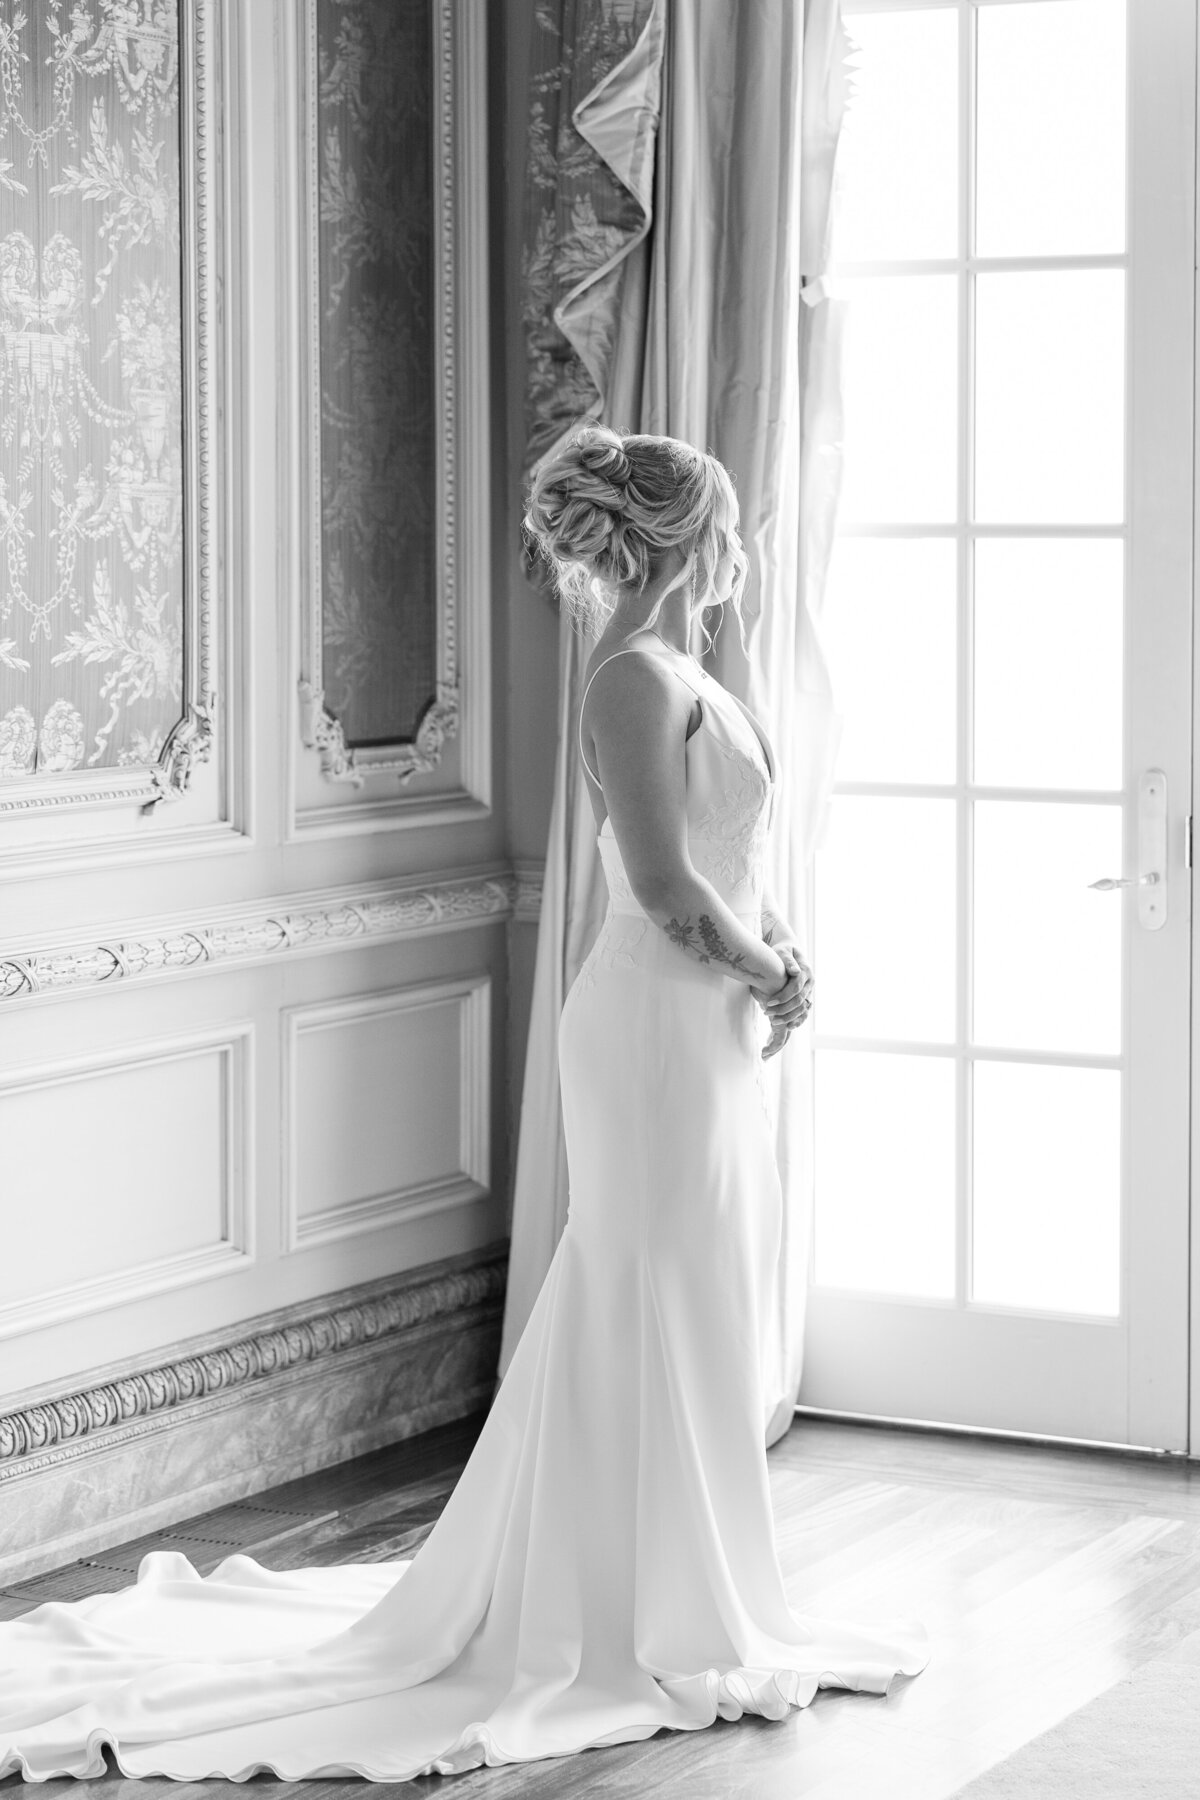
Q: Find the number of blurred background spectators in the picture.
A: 0